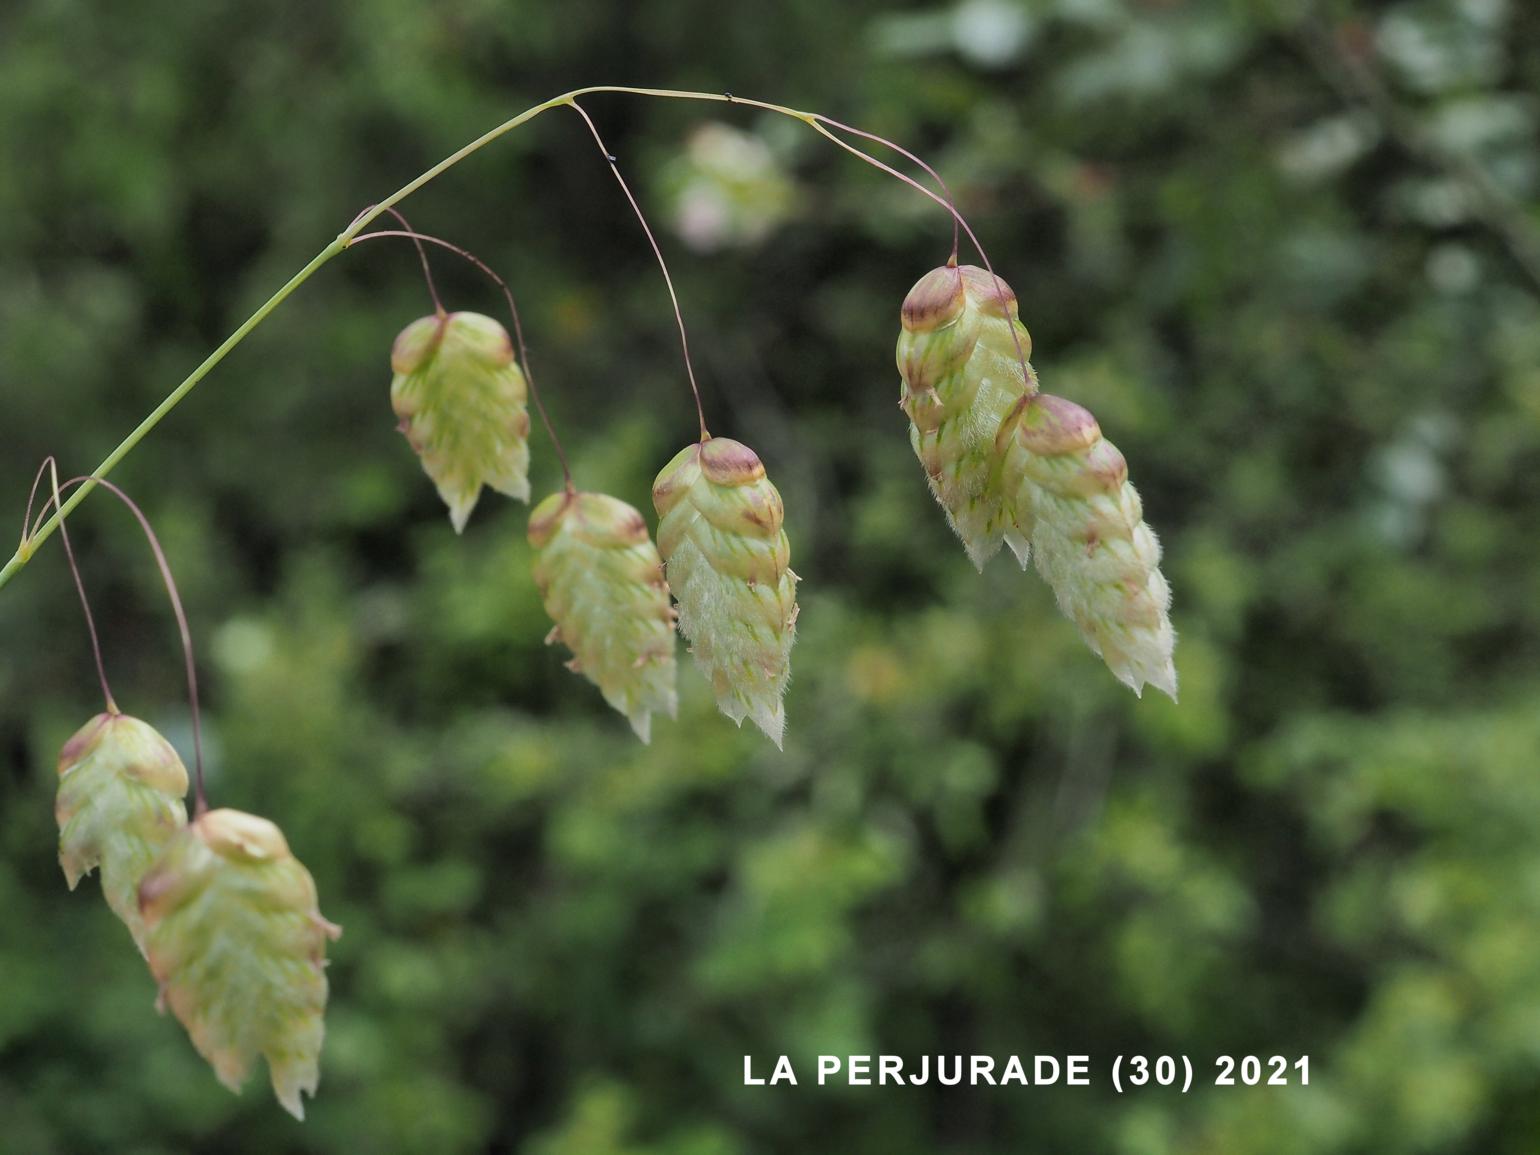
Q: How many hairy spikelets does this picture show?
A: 7